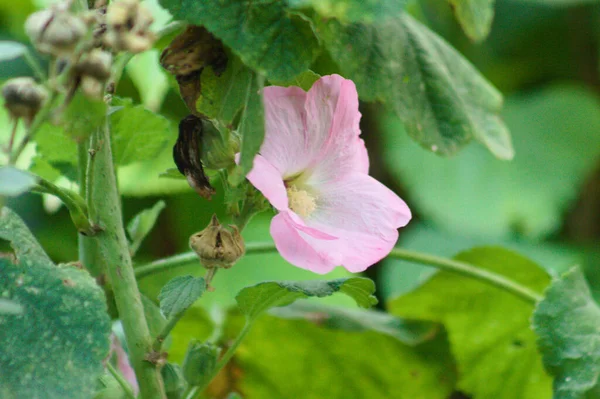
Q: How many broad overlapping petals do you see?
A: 5